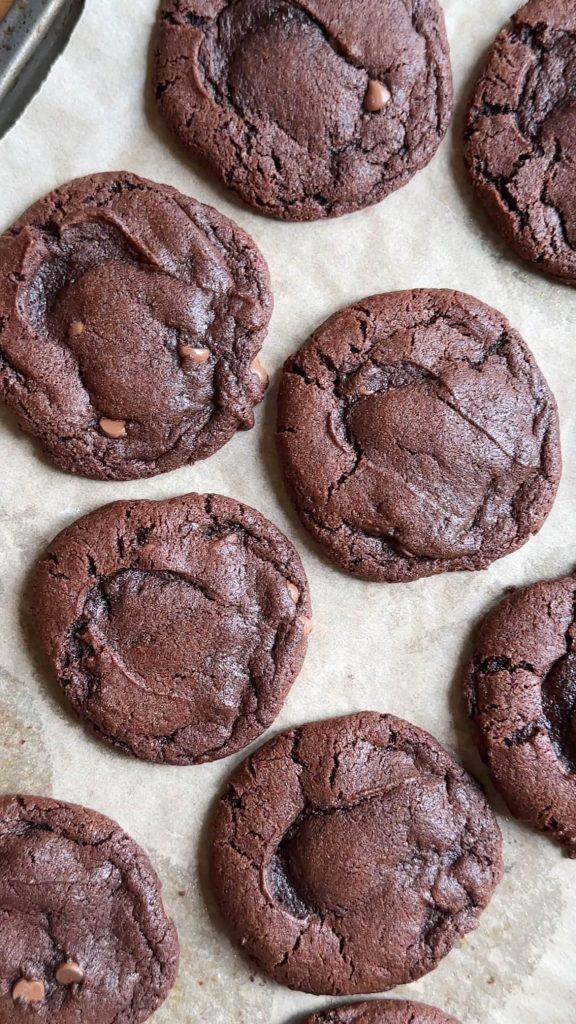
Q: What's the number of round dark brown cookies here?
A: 9